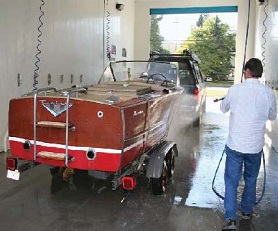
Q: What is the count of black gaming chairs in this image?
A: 0